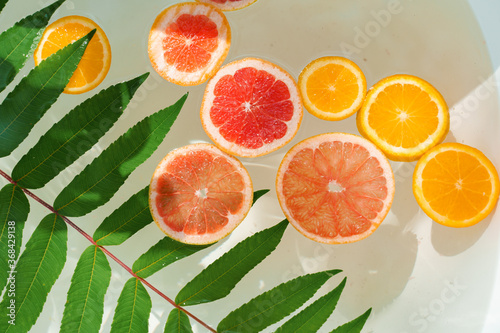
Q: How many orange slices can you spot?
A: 4